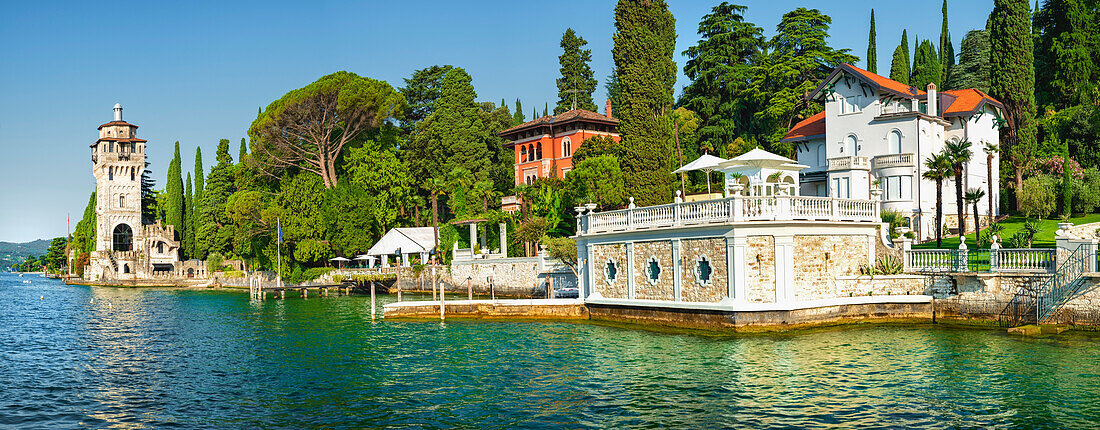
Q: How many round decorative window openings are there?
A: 3